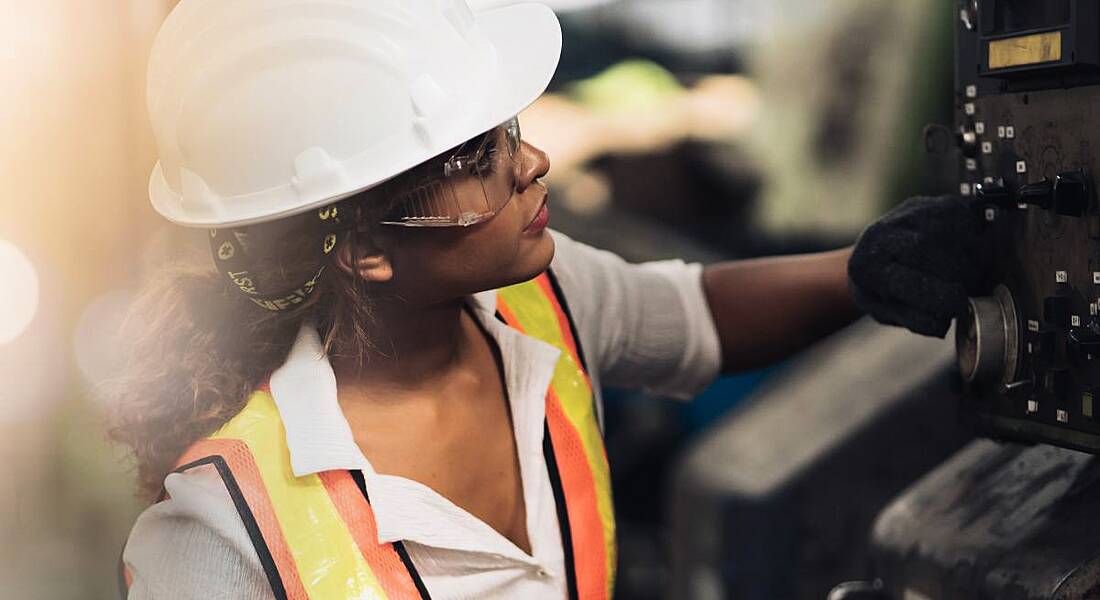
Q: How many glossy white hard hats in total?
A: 1